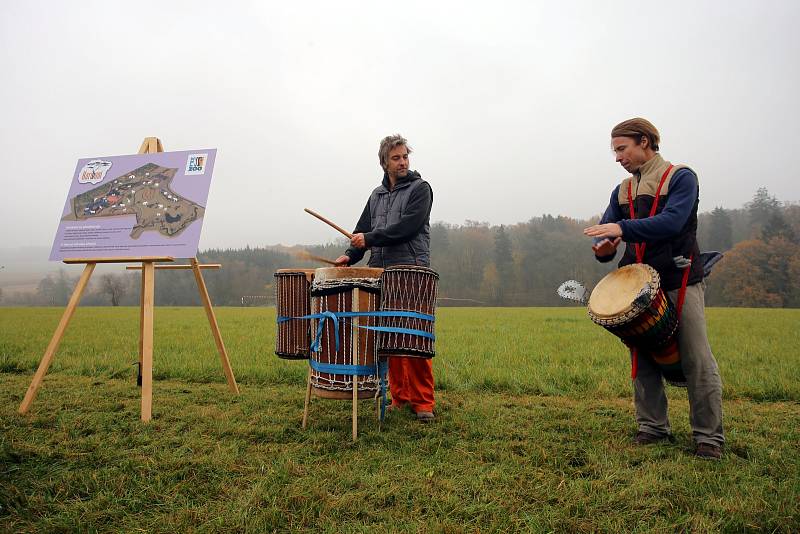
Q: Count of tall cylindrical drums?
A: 3